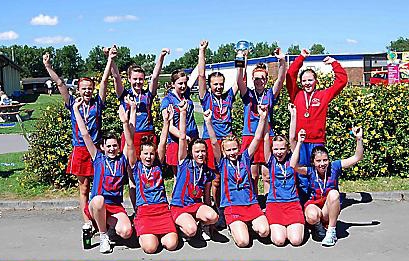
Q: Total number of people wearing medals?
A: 12